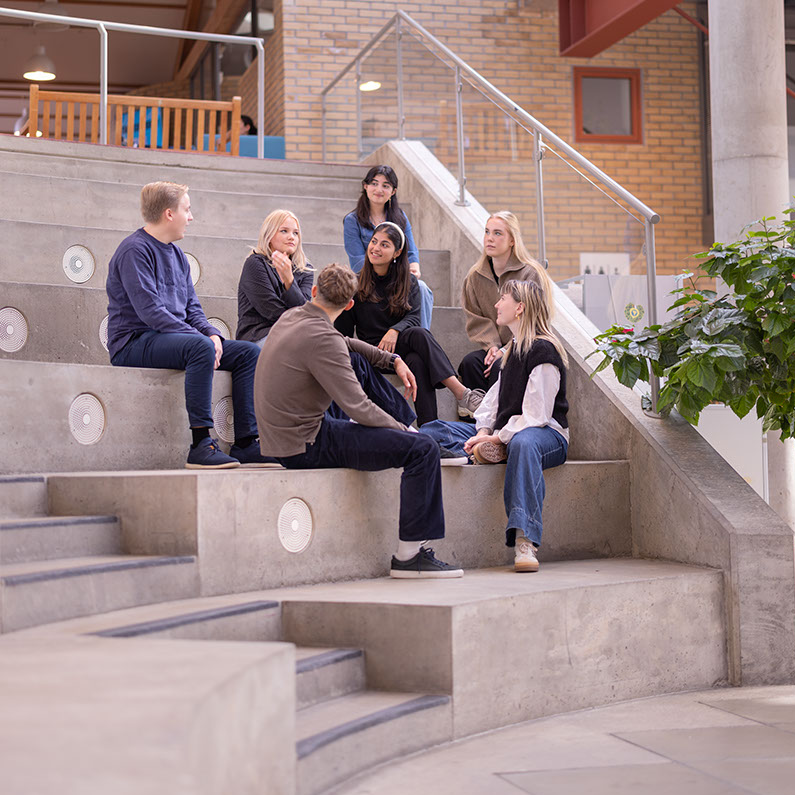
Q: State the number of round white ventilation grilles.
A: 8